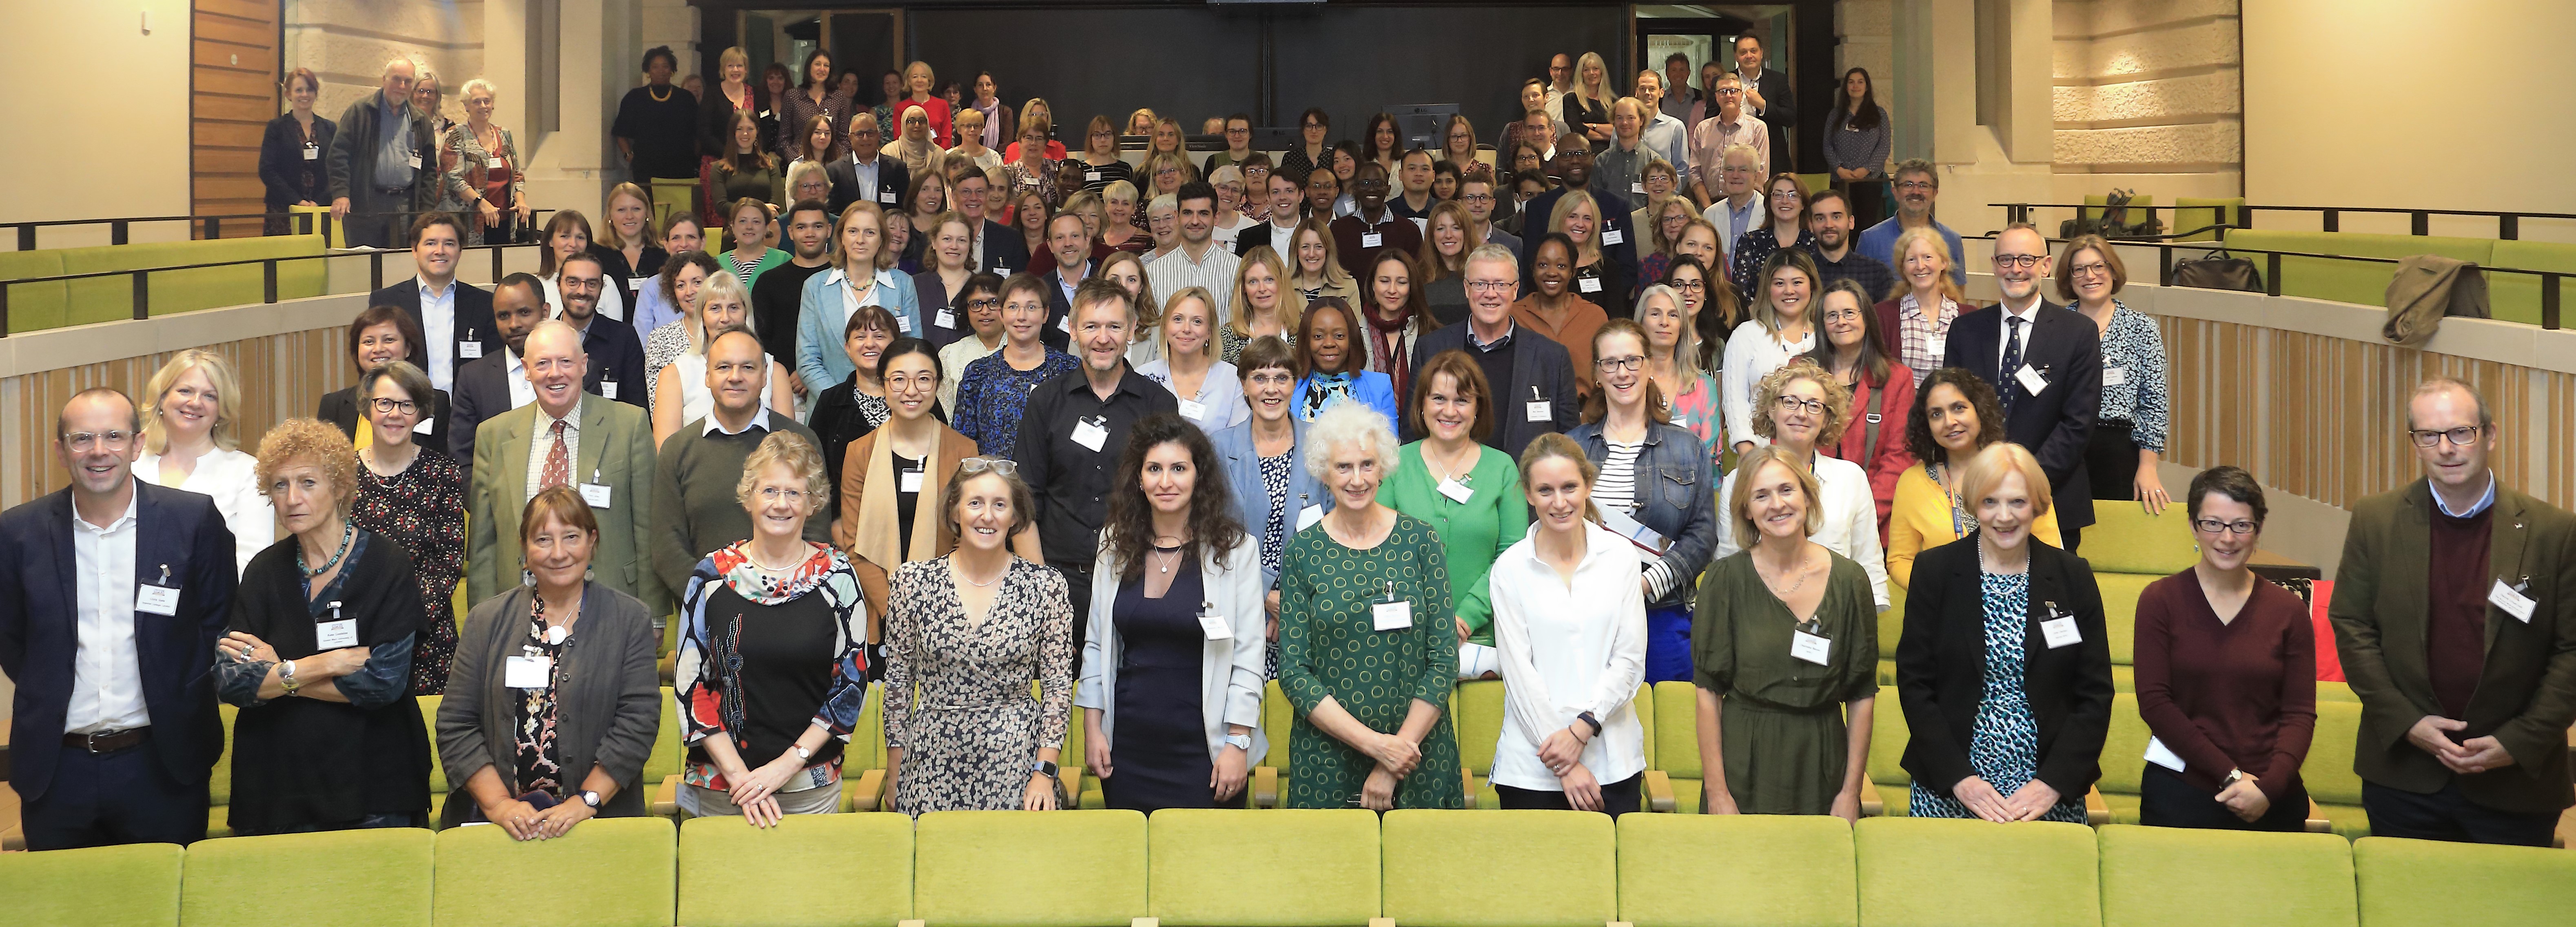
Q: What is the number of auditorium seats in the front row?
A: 11